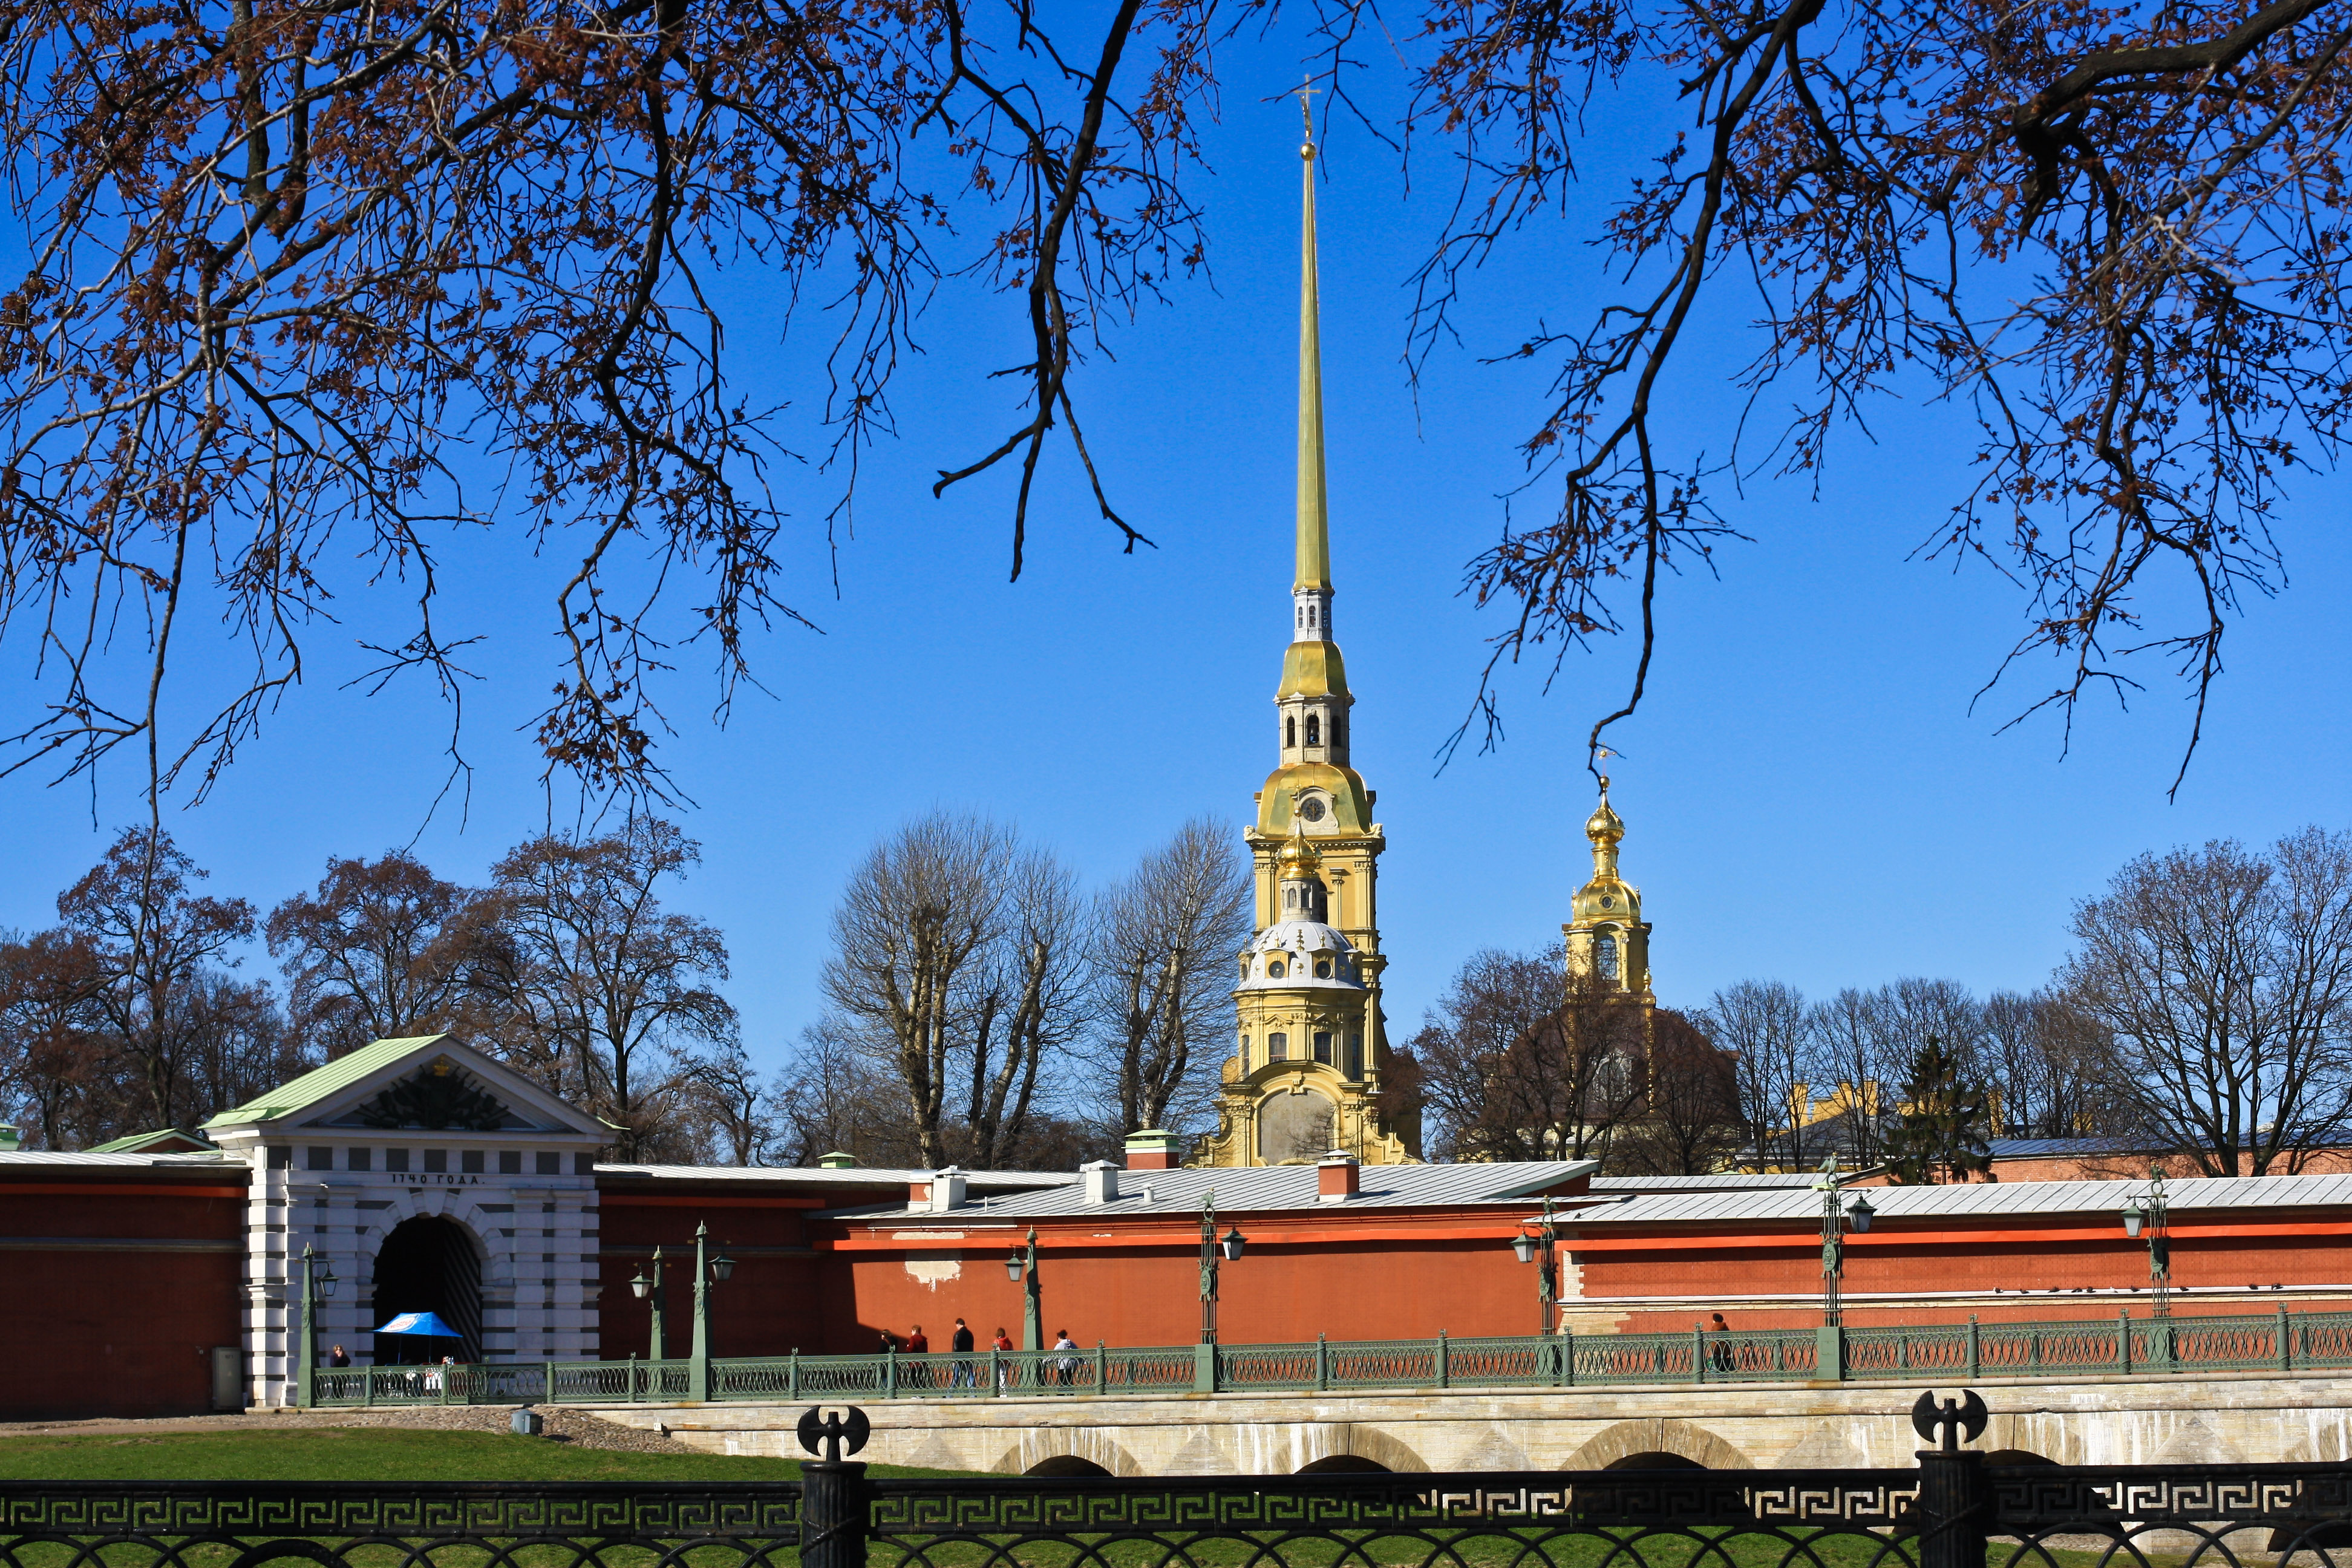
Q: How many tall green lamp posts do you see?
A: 8